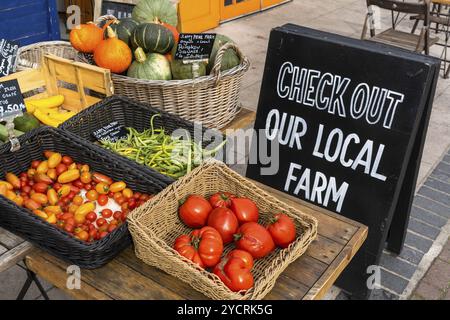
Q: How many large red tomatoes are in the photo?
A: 8